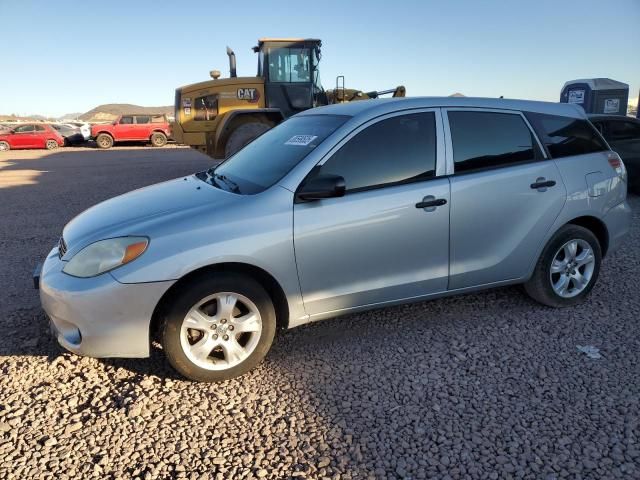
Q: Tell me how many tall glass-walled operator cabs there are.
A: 1